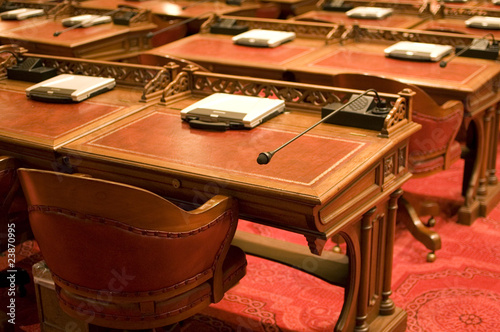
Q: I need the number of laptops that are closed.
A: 8